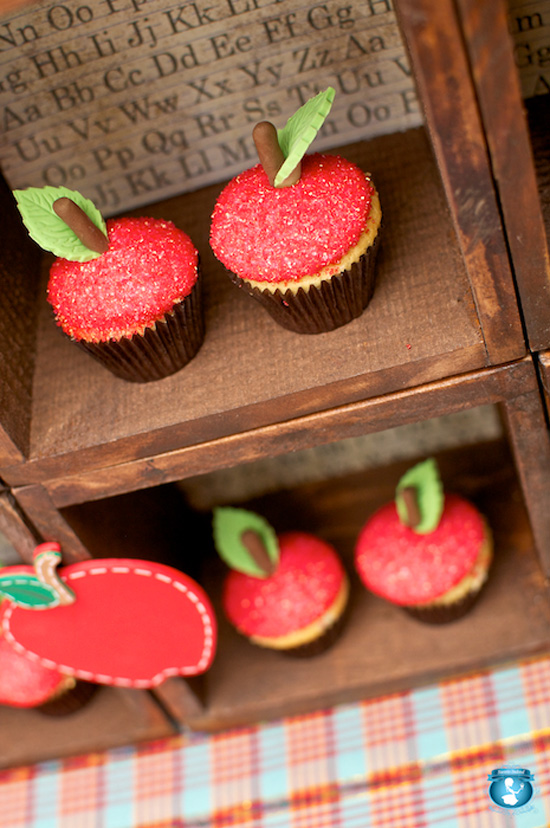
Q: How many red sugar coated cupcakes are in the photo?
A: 5